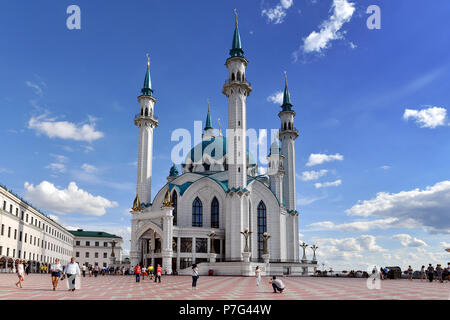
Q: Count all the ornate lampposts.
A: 6